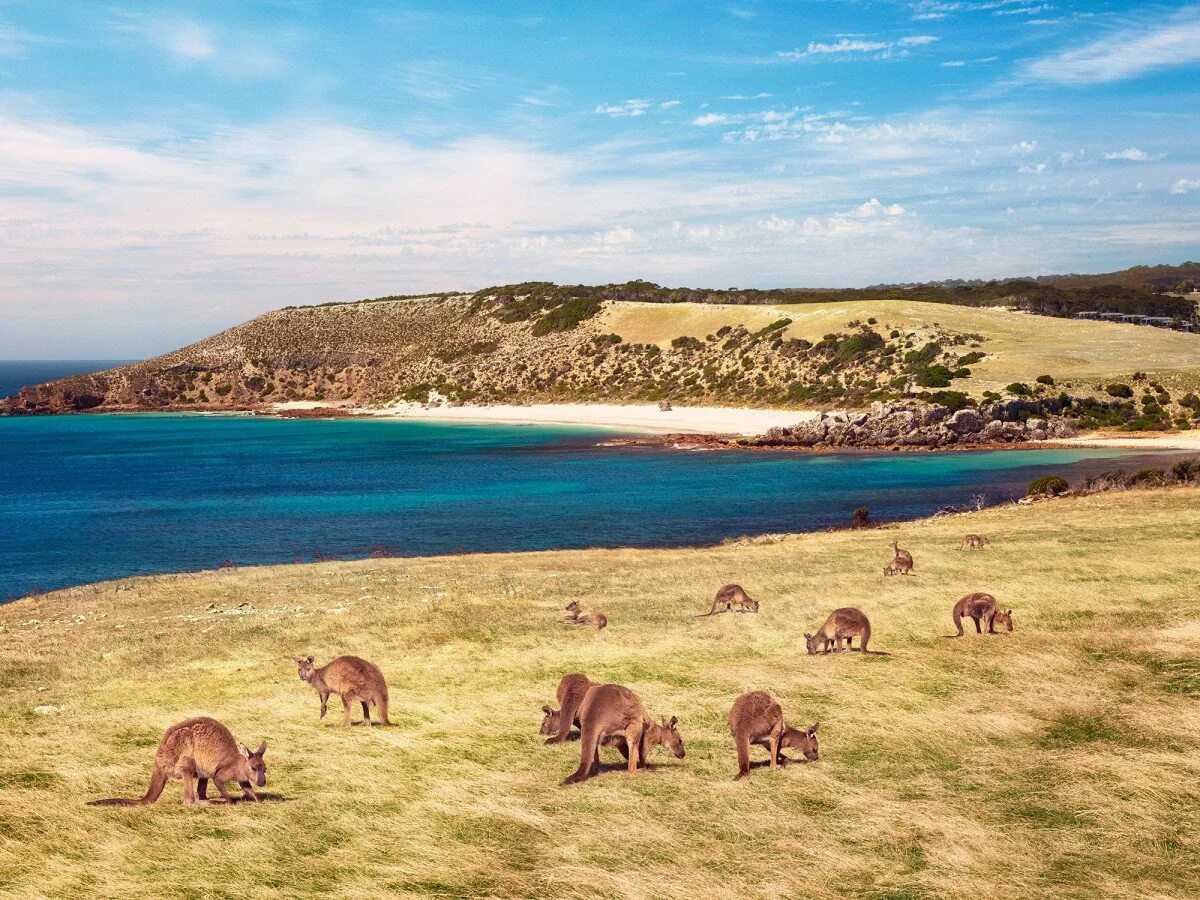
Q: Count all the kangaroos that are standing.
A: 11